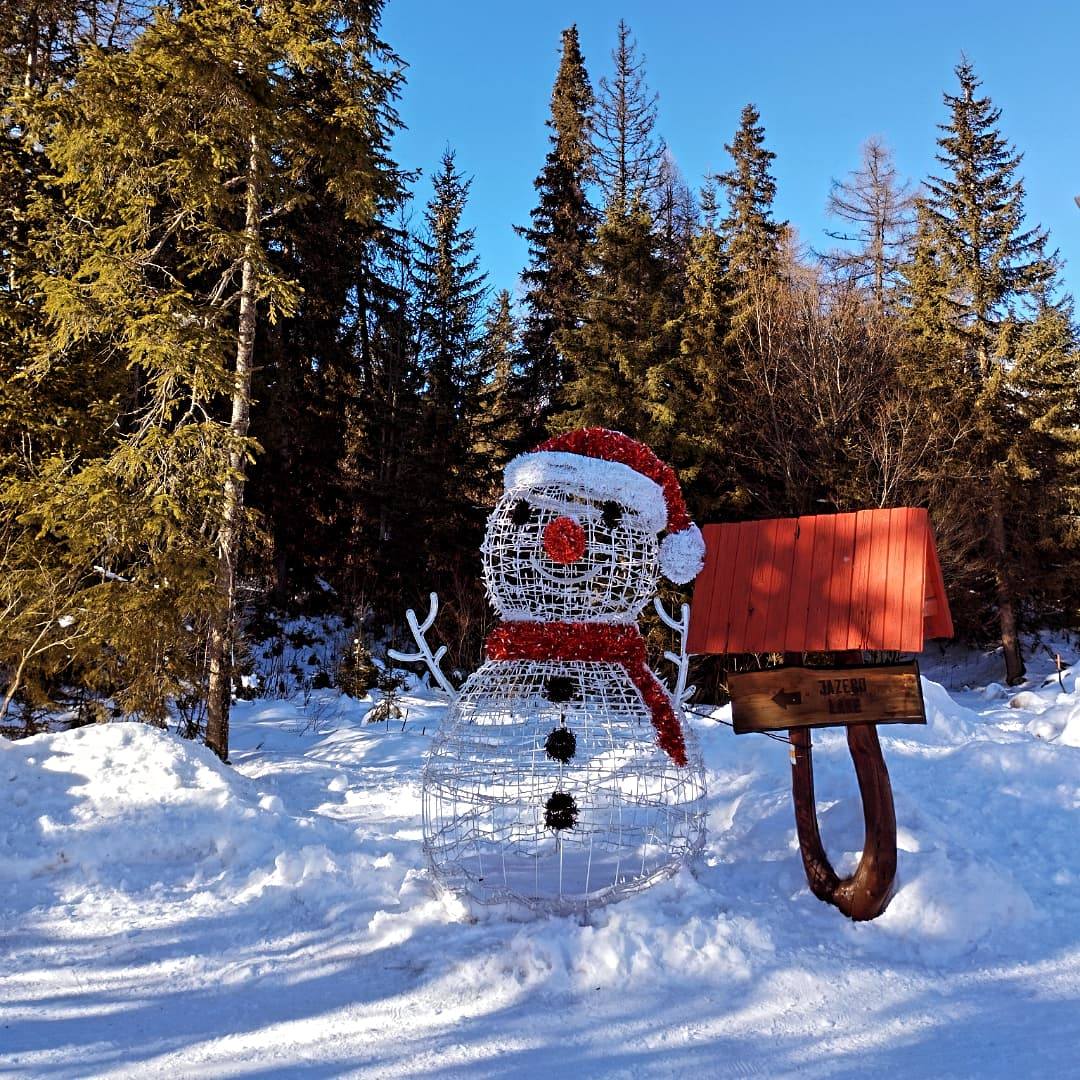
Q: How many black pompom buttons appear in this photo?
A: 3